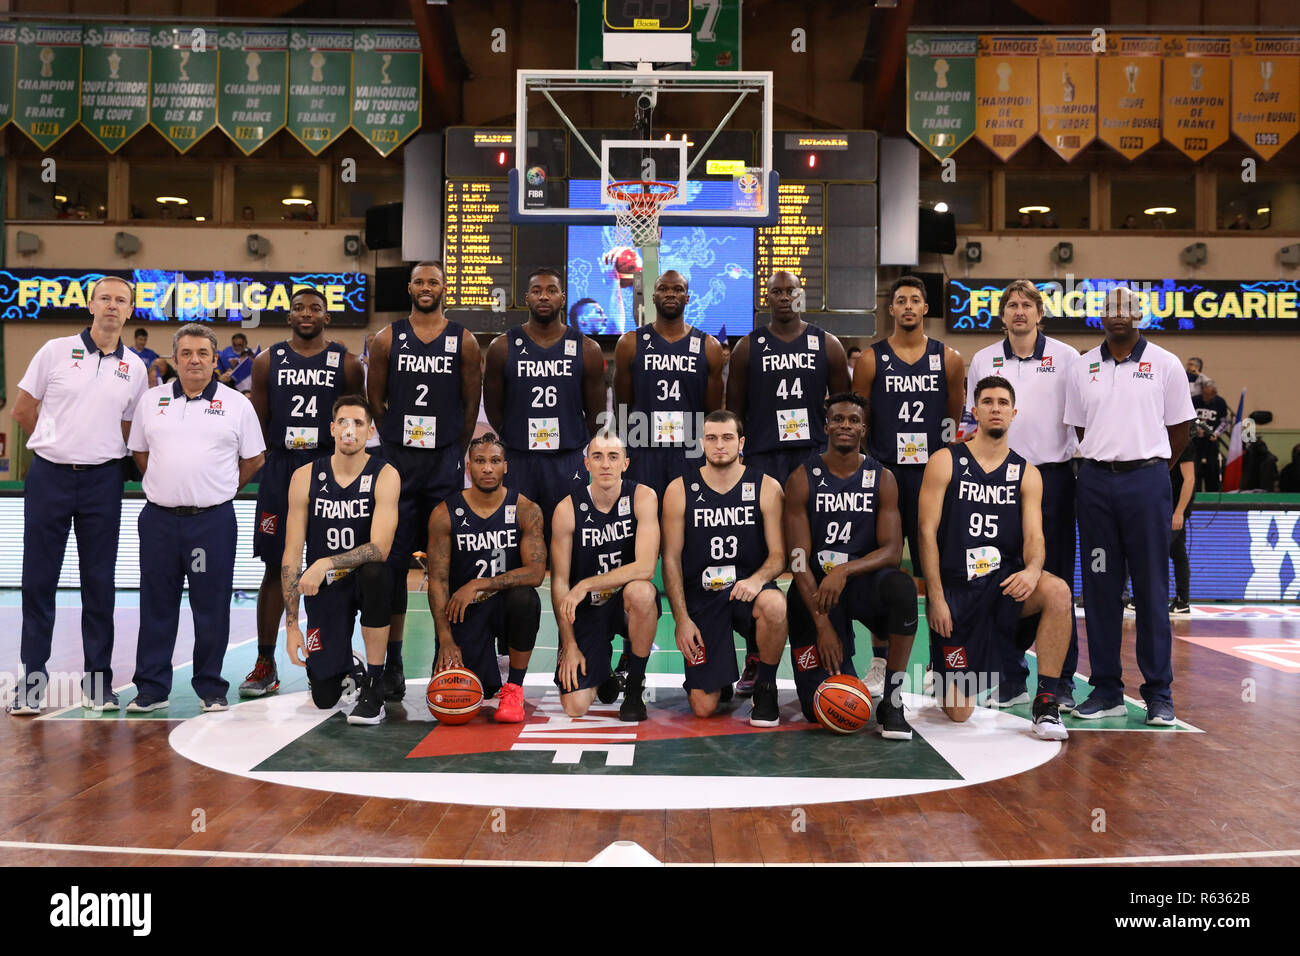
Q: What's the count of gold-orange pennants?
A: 5